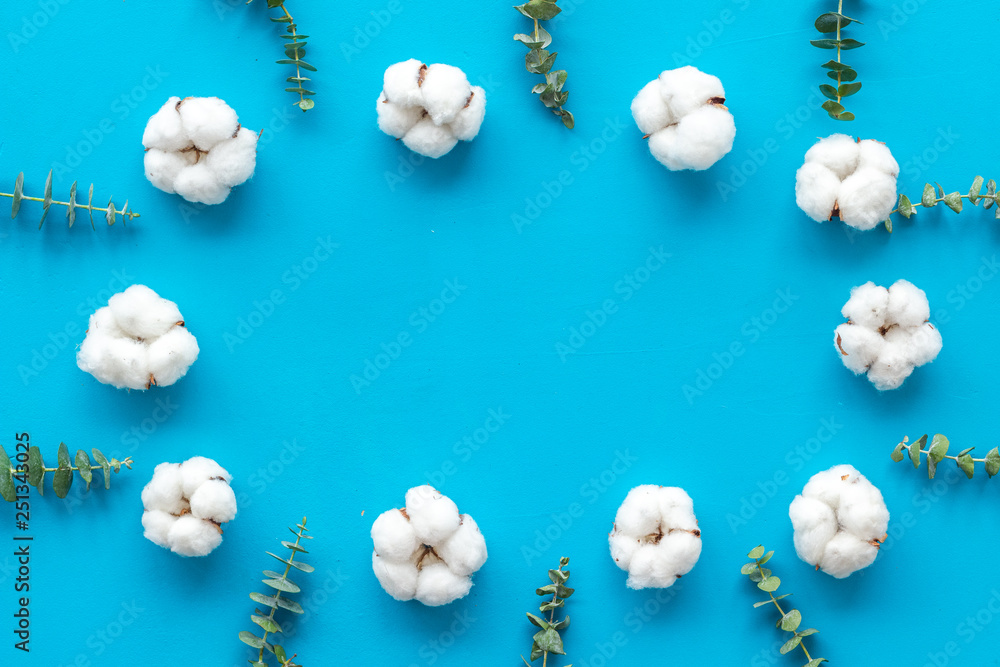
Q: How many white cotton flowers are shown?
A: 10